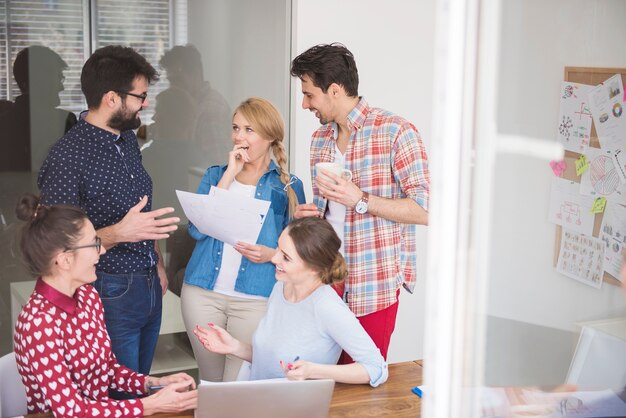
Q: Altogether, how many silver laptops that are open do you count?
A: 1